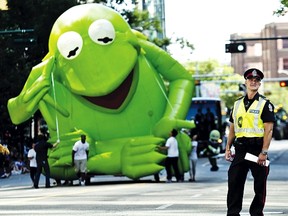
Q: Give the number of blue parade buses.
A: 1